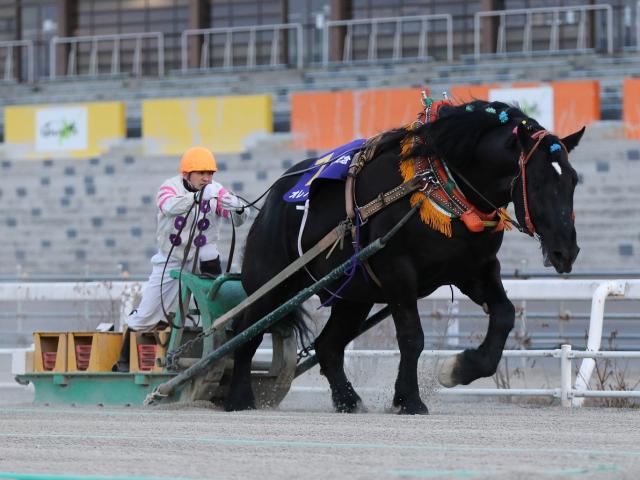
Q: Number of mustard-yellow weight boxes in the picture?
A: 3